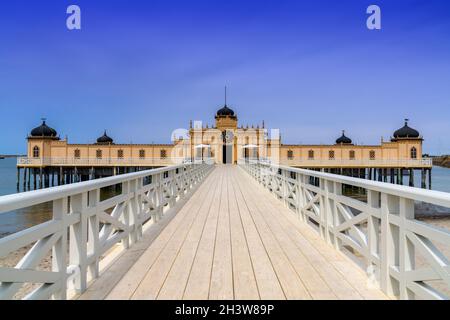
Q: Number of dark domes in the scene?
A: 5